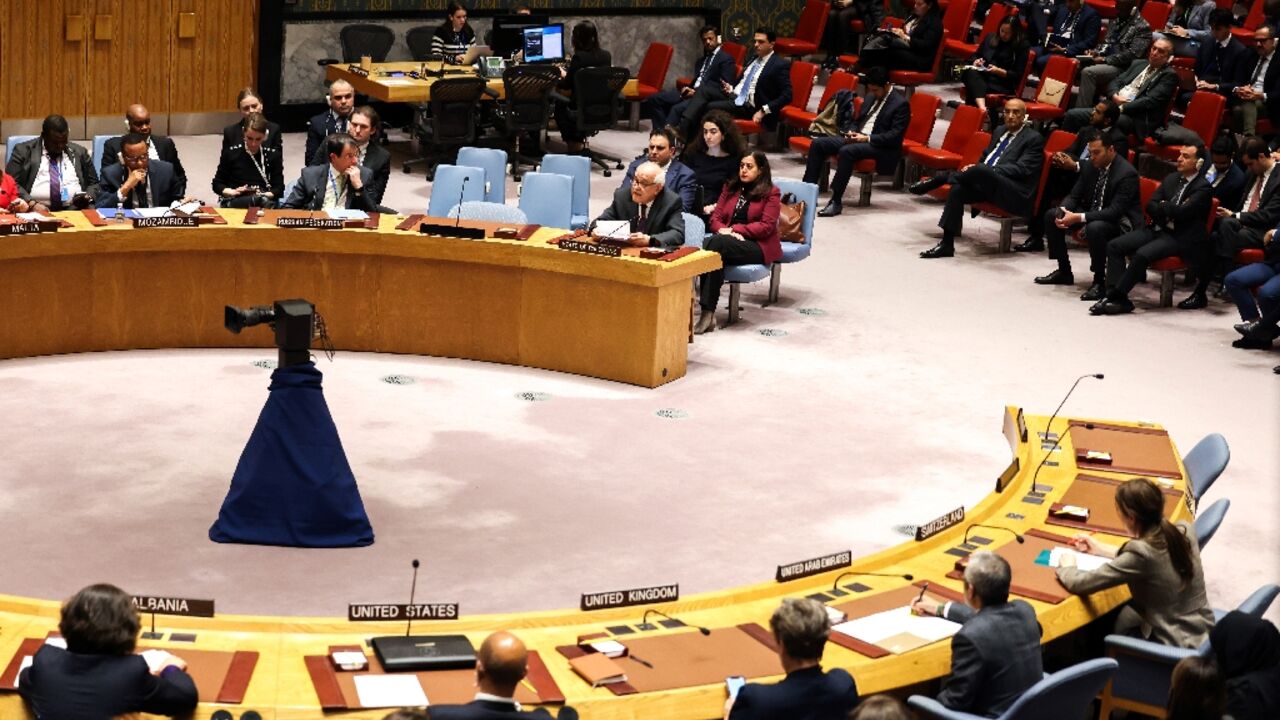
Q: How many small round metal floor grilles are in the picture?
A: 7